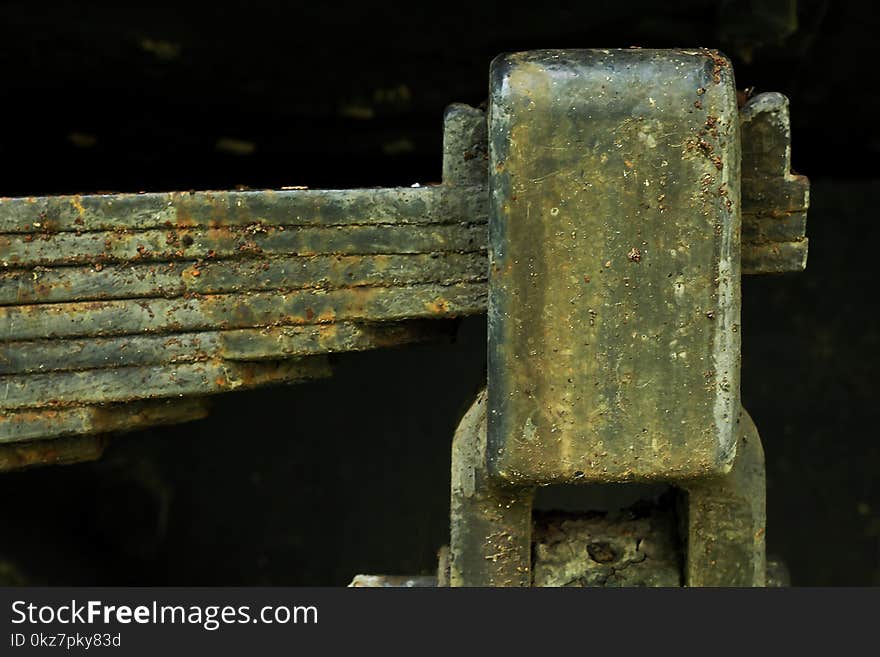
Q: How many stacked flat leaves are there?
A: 8